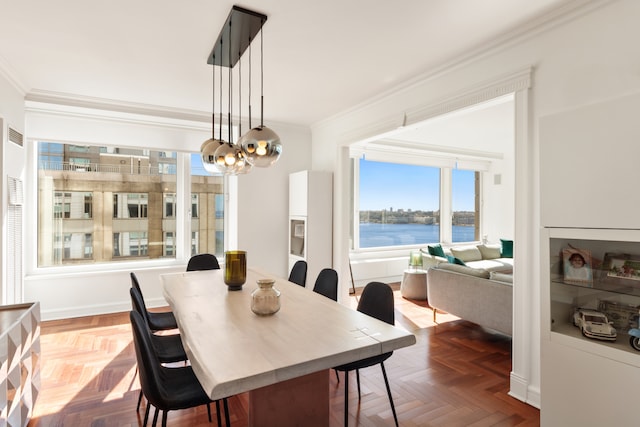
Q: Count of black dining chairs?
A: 7